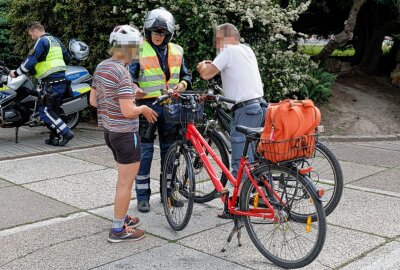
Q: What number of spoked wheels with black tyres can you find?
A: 4